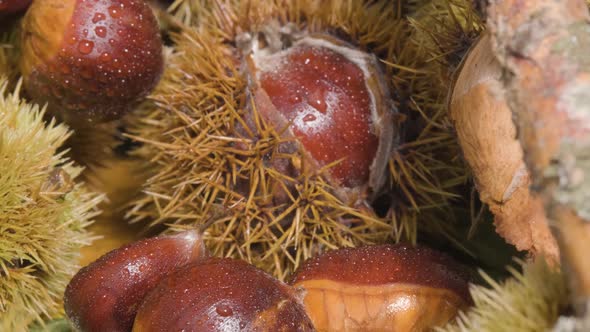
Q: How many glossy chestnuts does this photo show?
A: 5